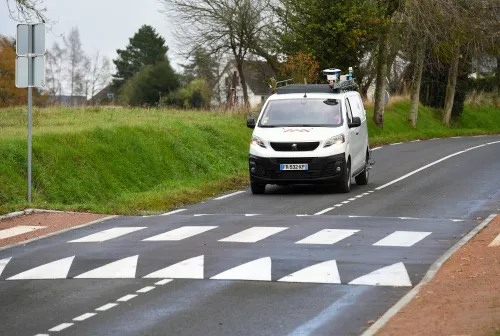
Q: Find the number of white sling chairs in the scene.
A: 0